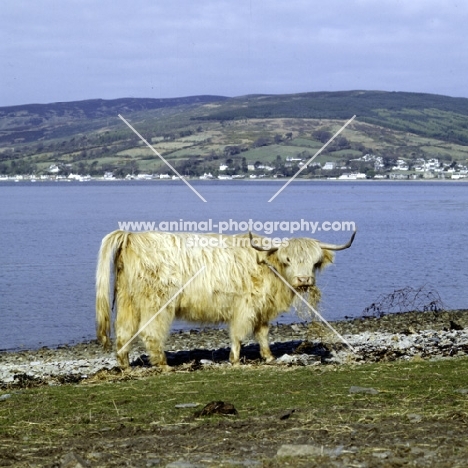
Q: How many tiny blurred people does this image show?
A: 0